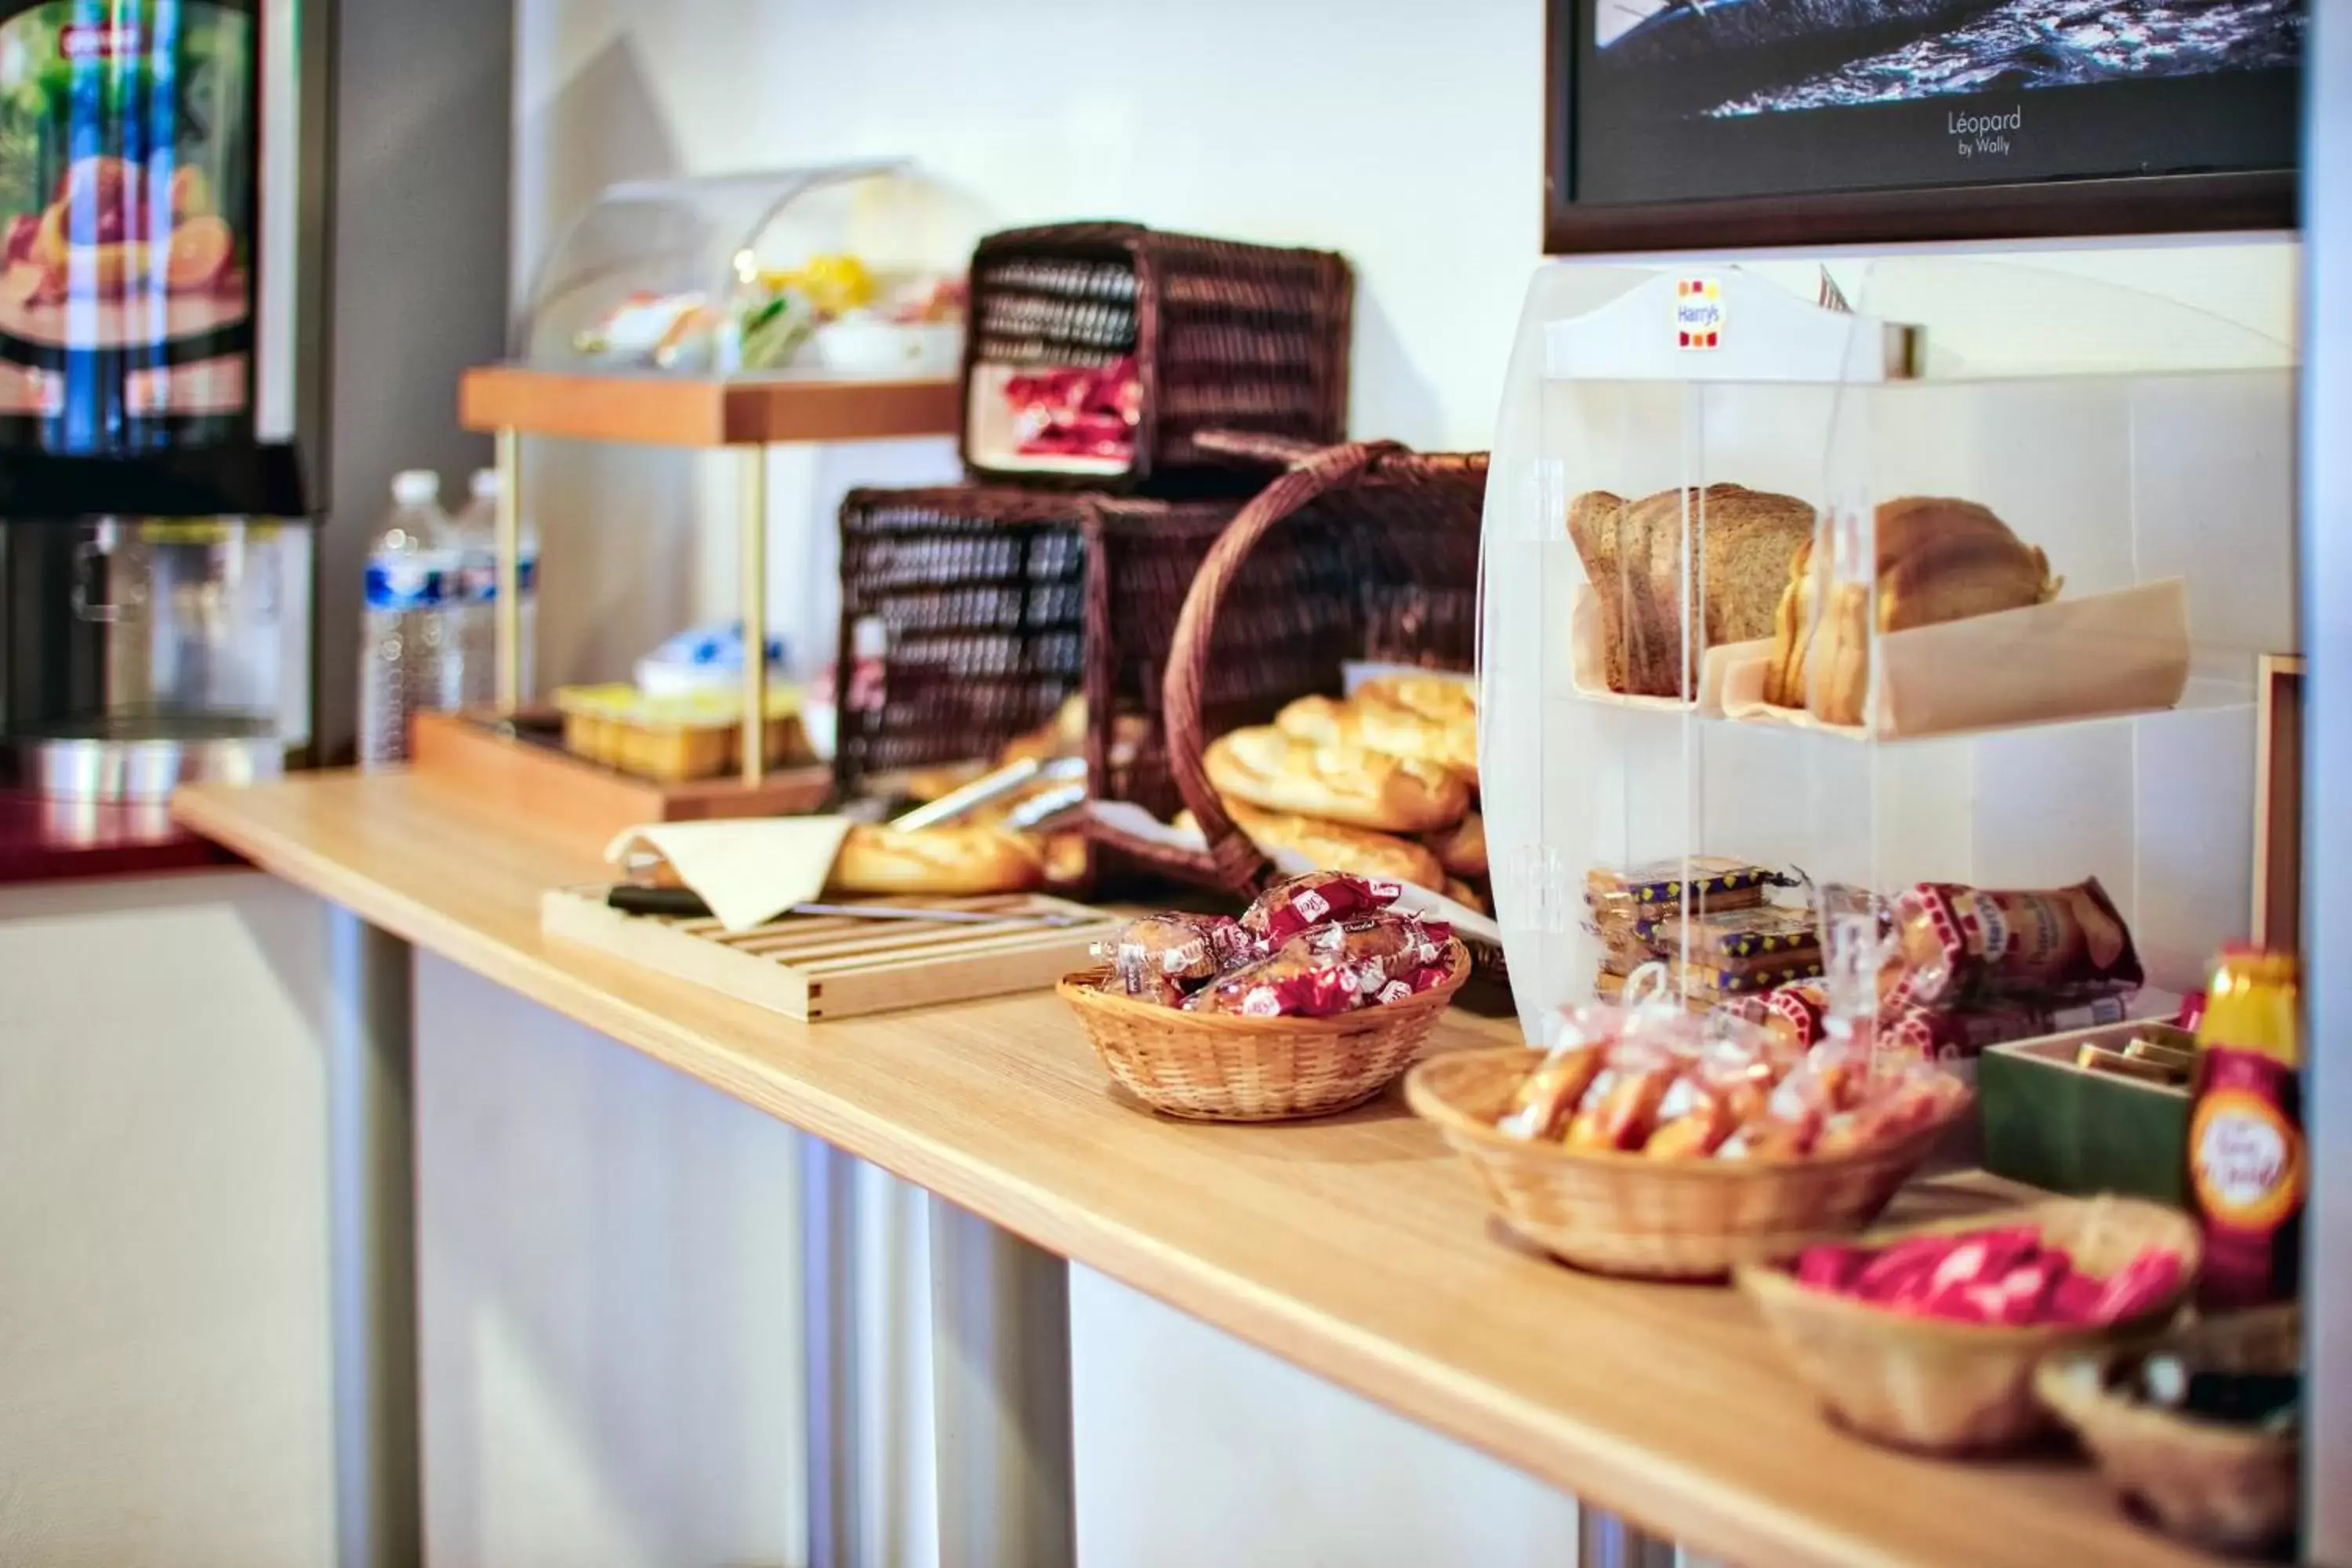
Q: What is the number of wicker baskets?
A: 7